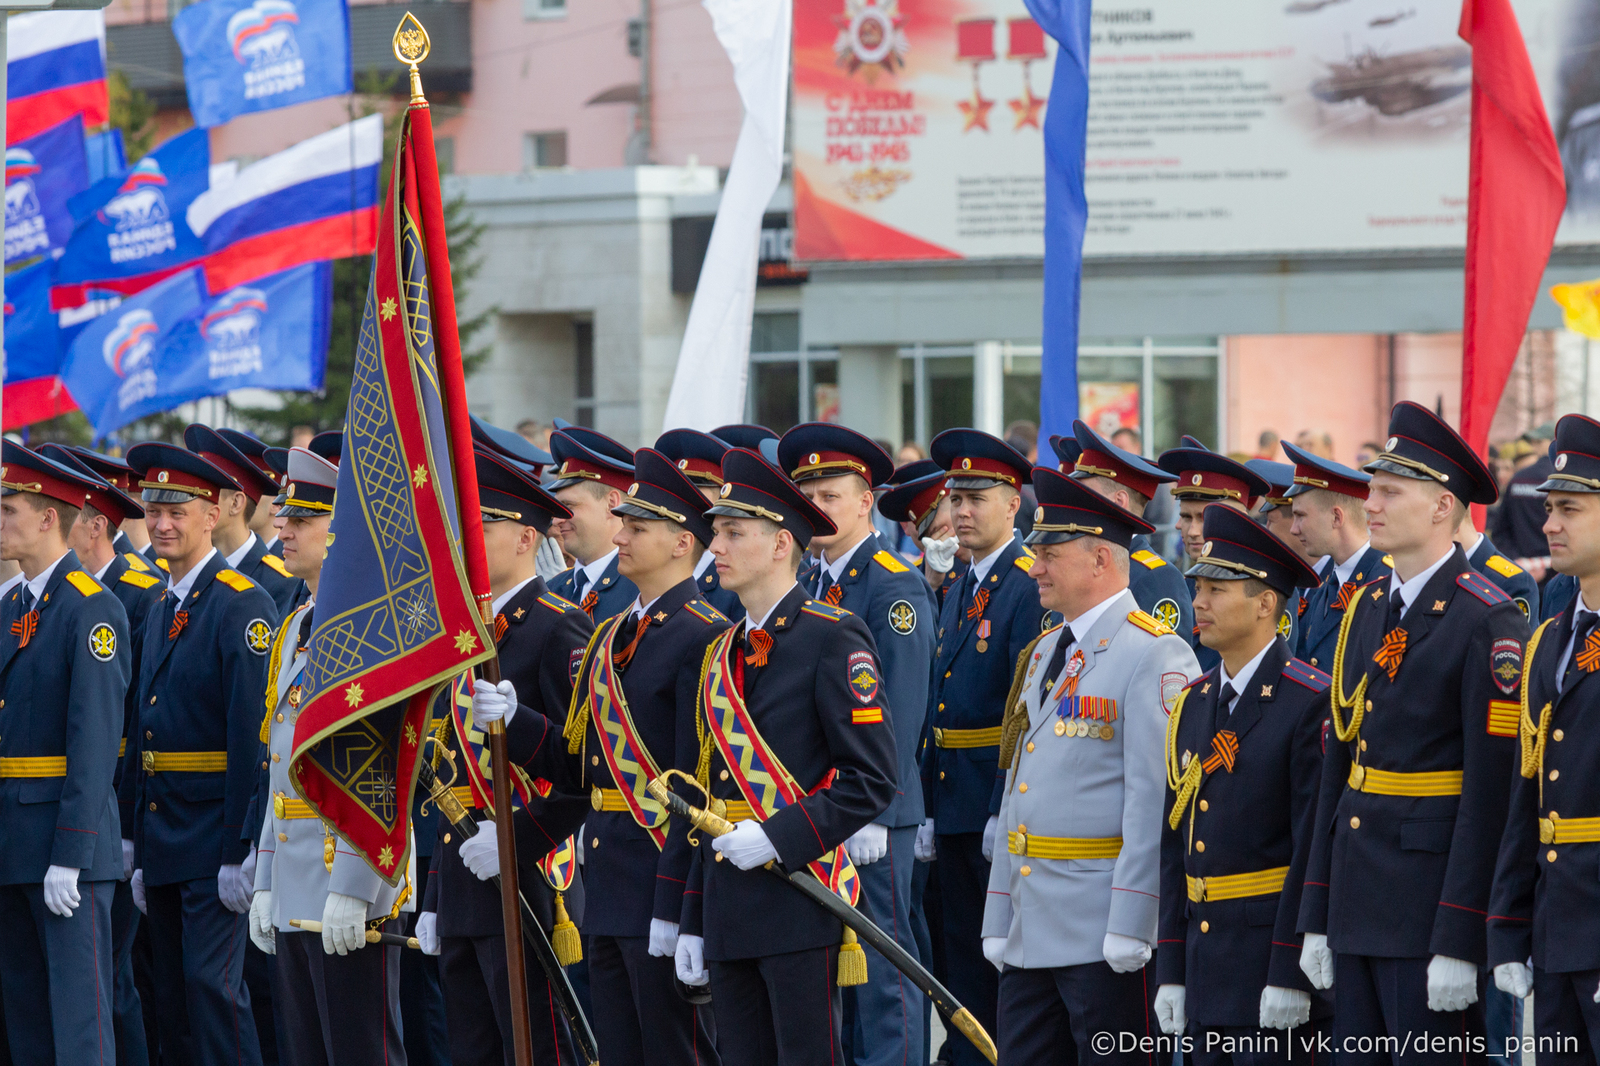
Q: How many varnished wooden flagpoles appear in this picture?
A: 1